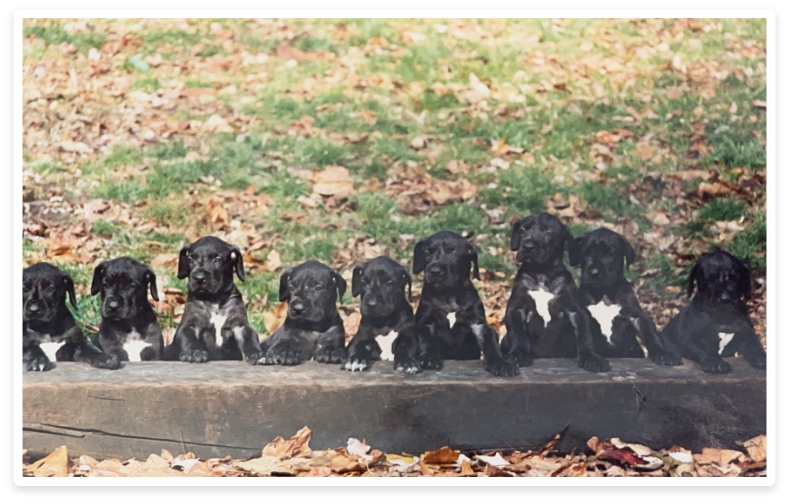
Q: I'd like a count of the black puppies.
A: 9